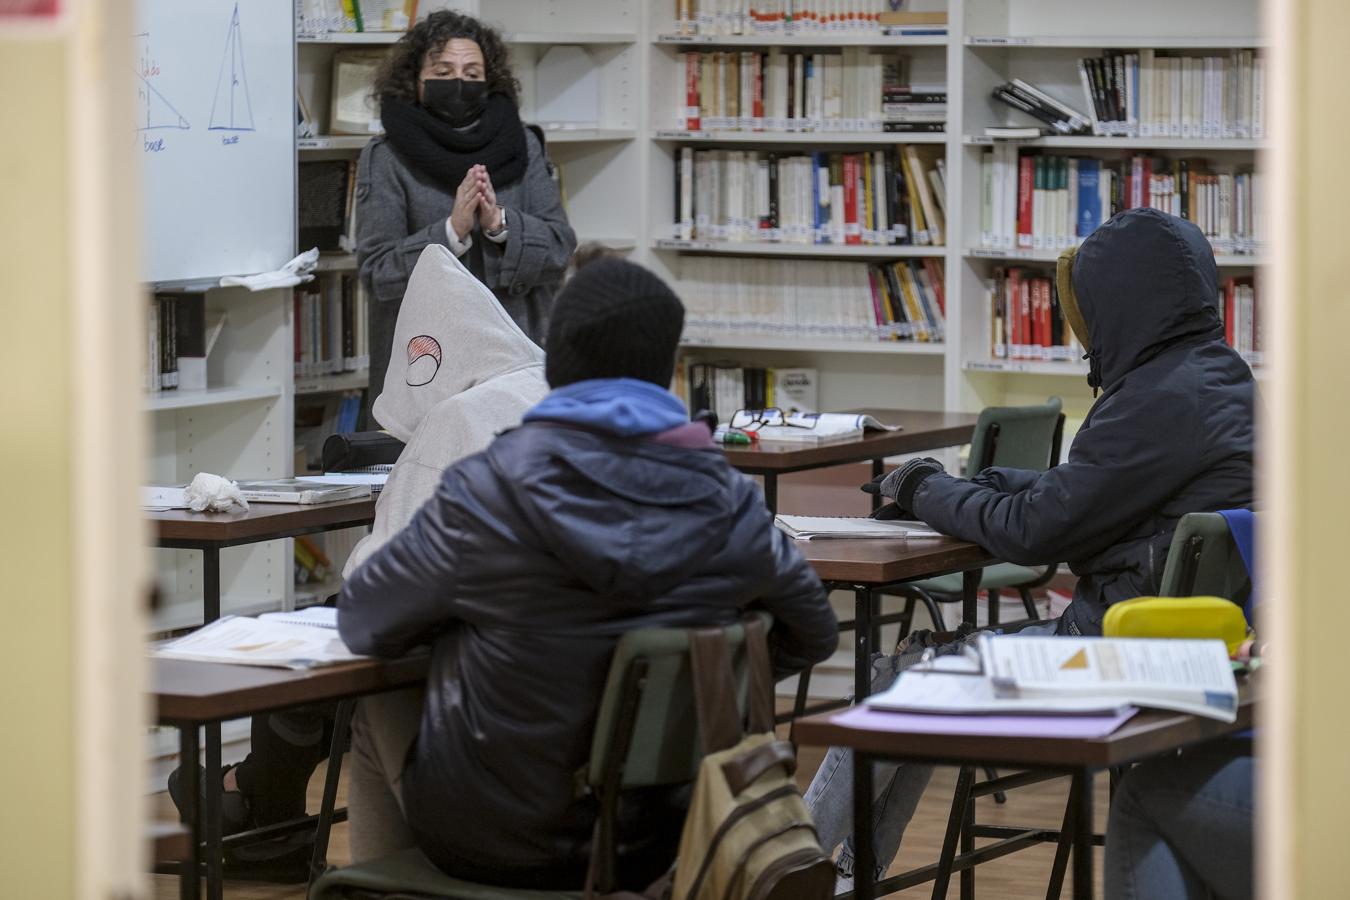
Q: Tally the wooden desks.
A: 5